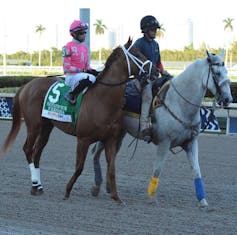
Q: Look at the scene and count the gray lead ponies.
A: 1